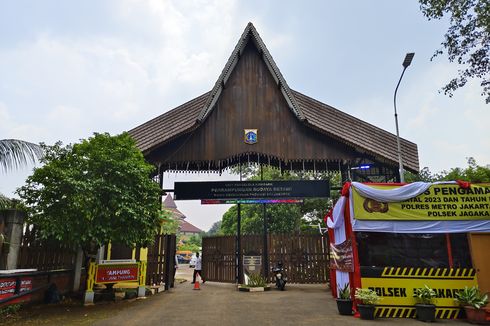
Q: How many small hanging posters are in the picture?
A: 1